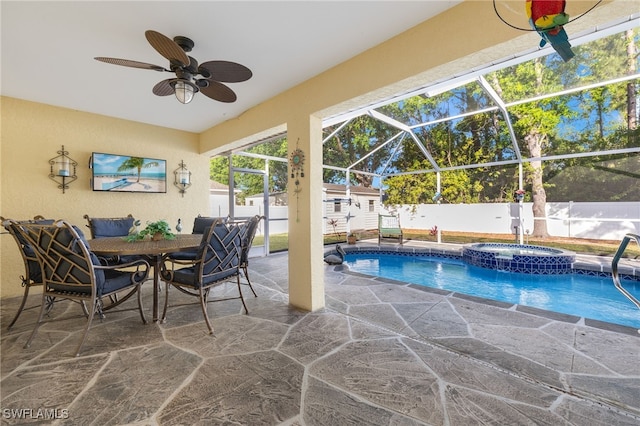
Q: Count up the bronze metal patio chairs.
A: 6